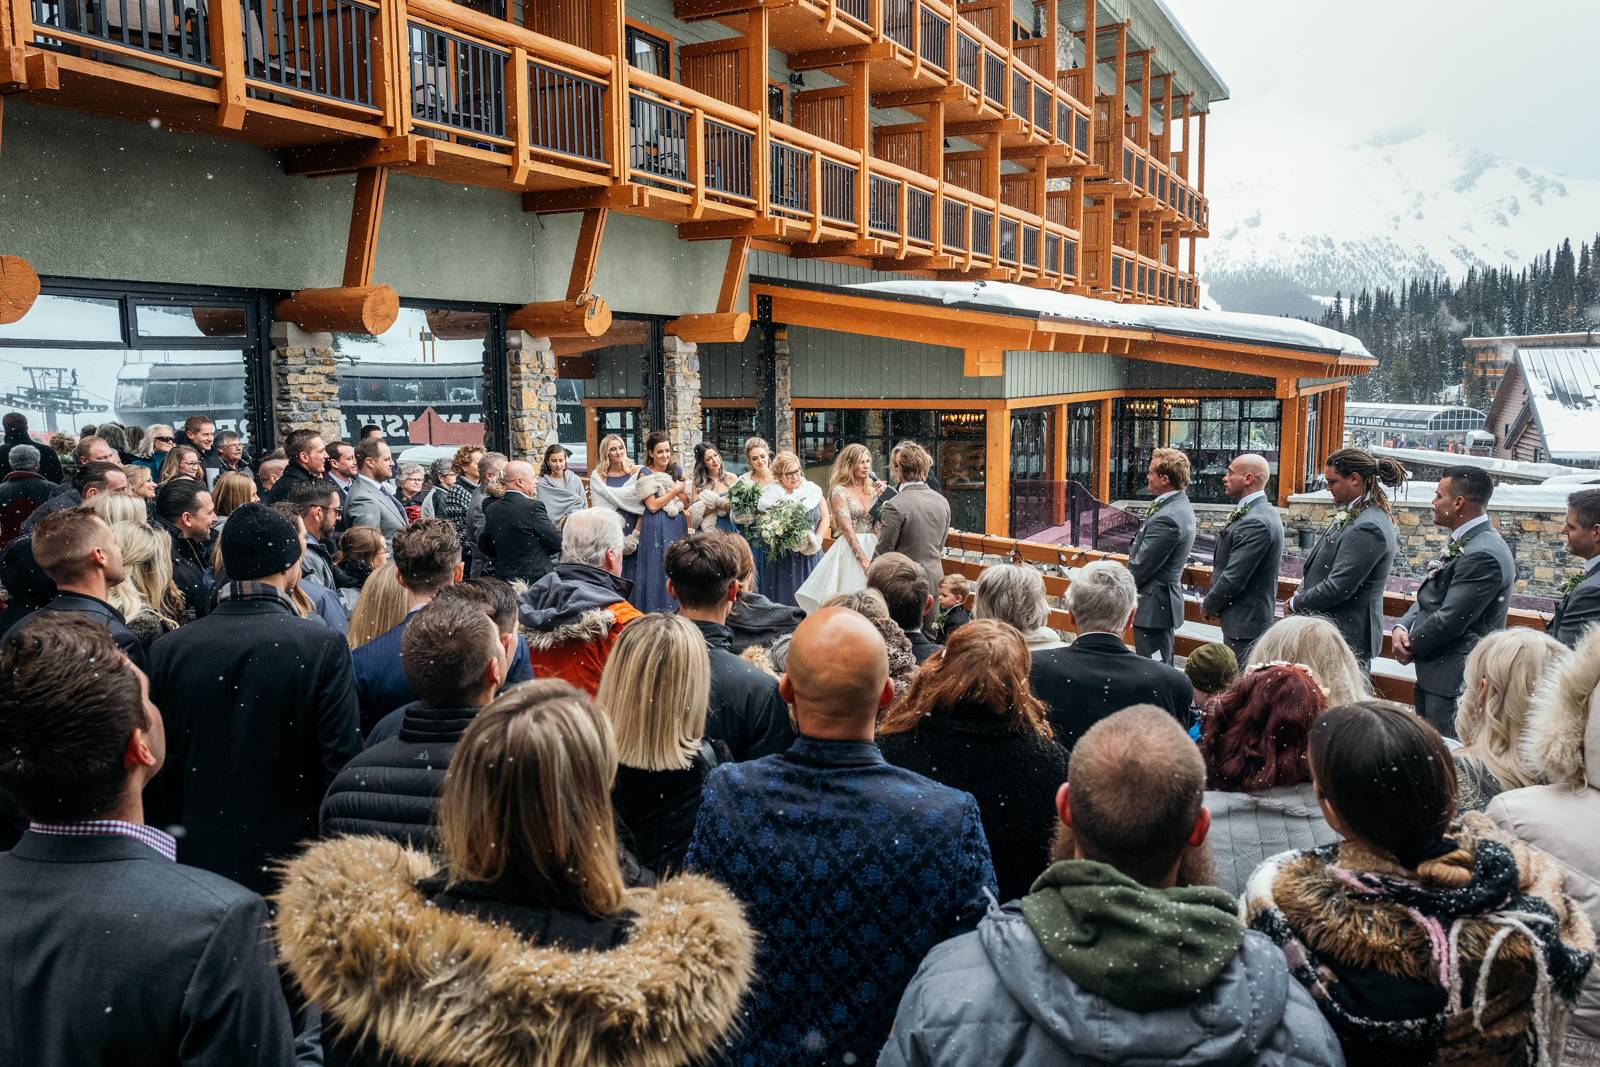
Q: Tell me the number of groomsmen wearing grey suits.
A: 5